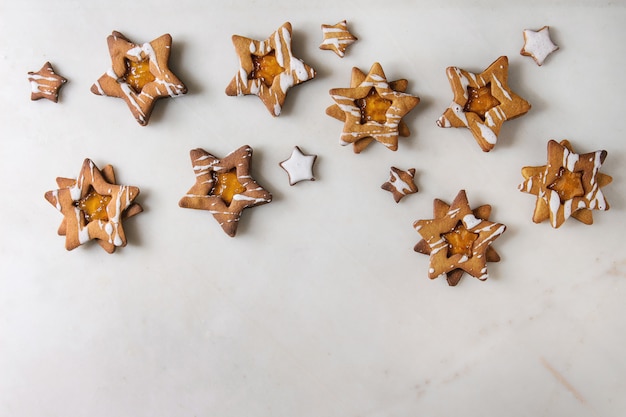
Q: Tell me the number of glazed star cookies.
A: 13